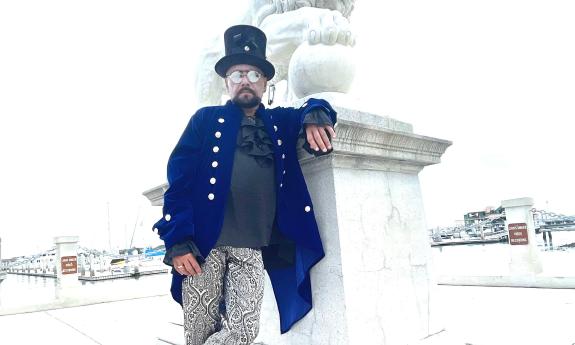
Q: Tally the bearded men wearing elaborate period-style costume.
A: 1